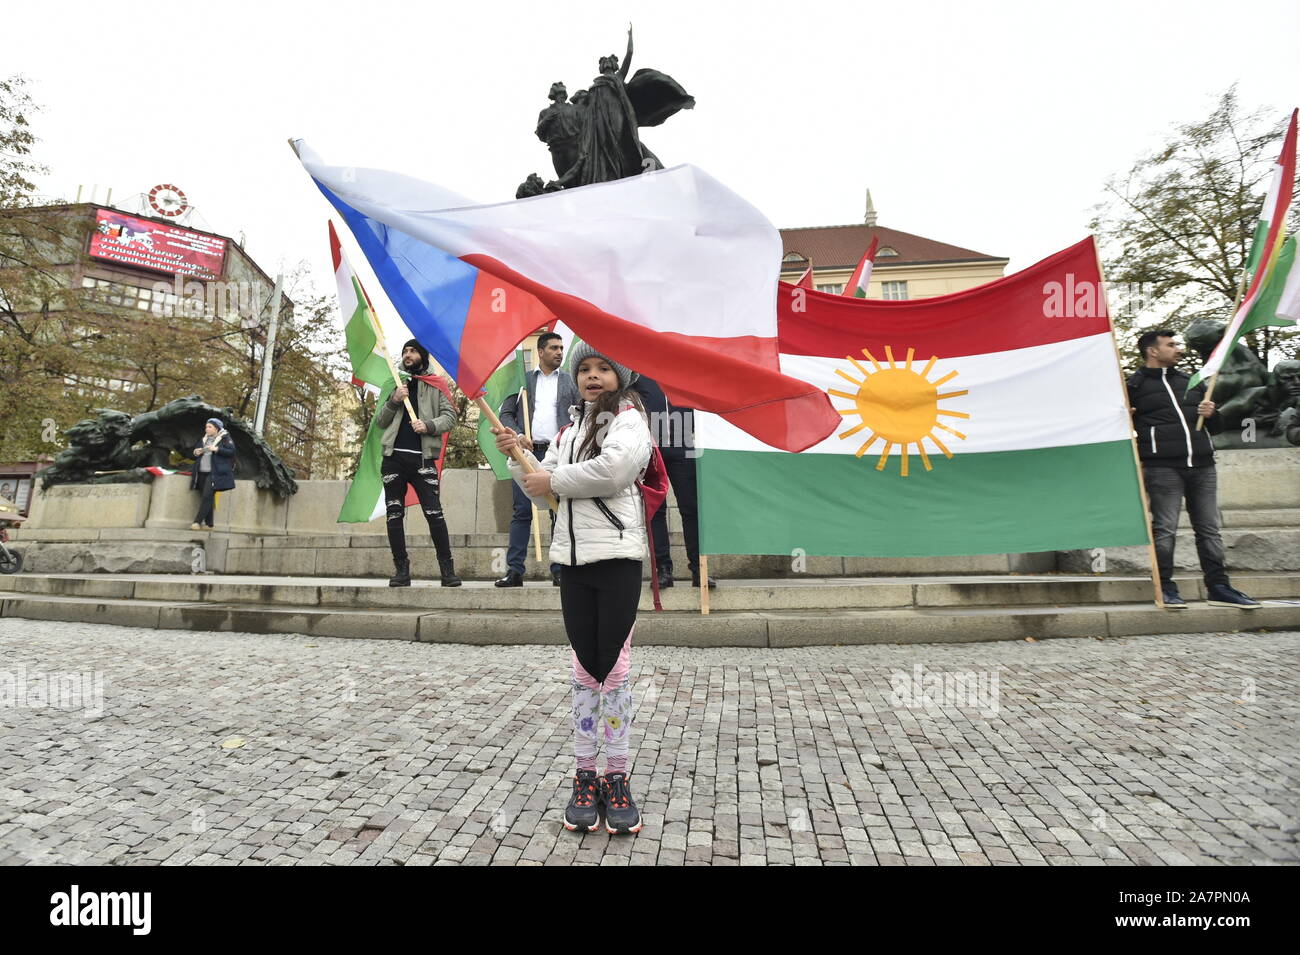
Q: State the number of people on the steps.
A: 5